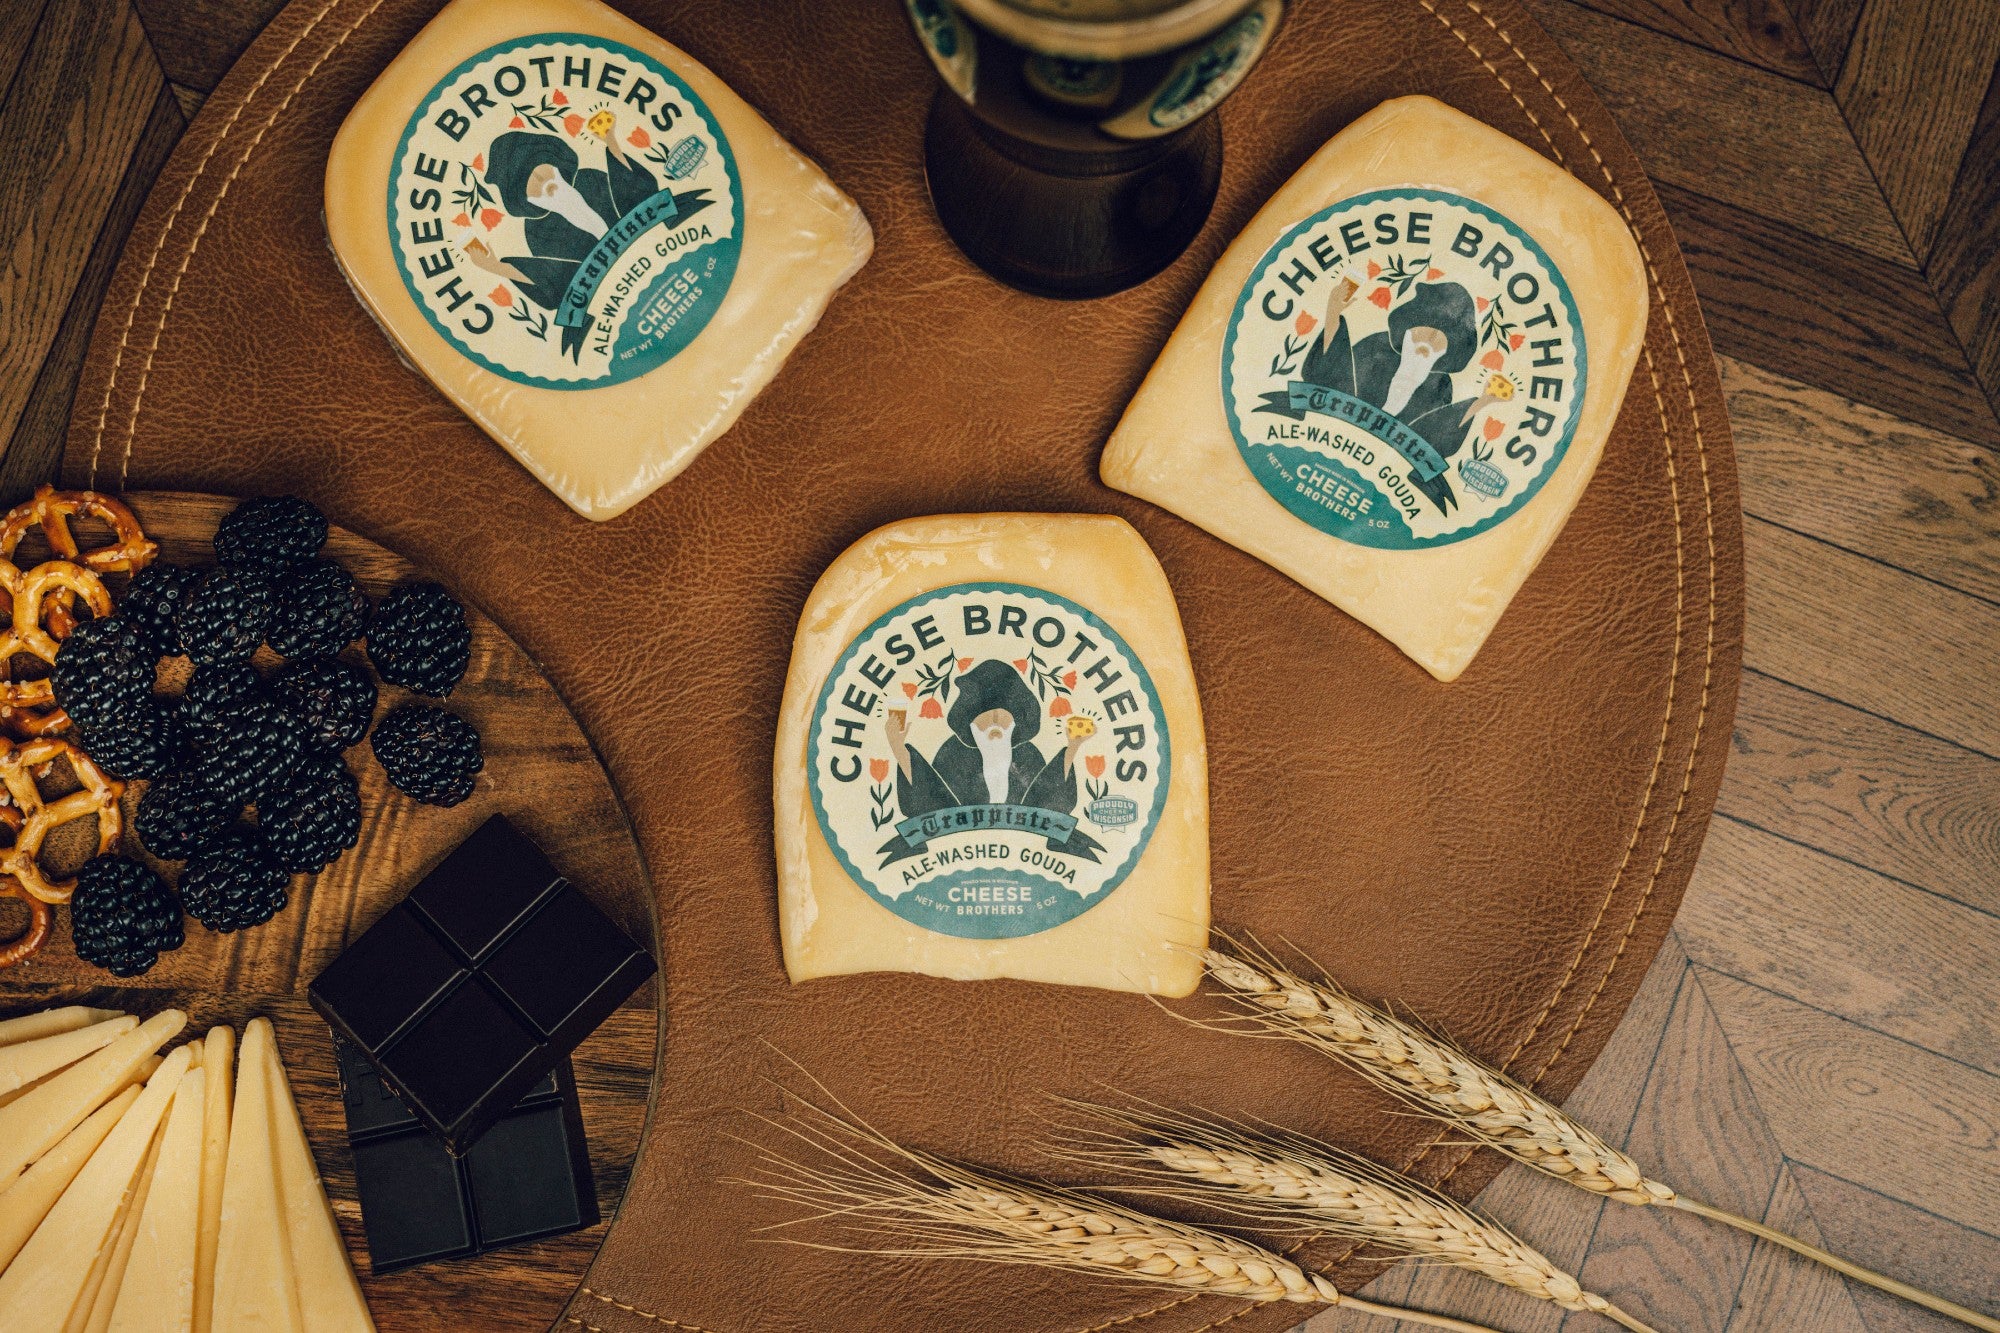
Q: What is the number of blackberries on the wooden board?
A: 15